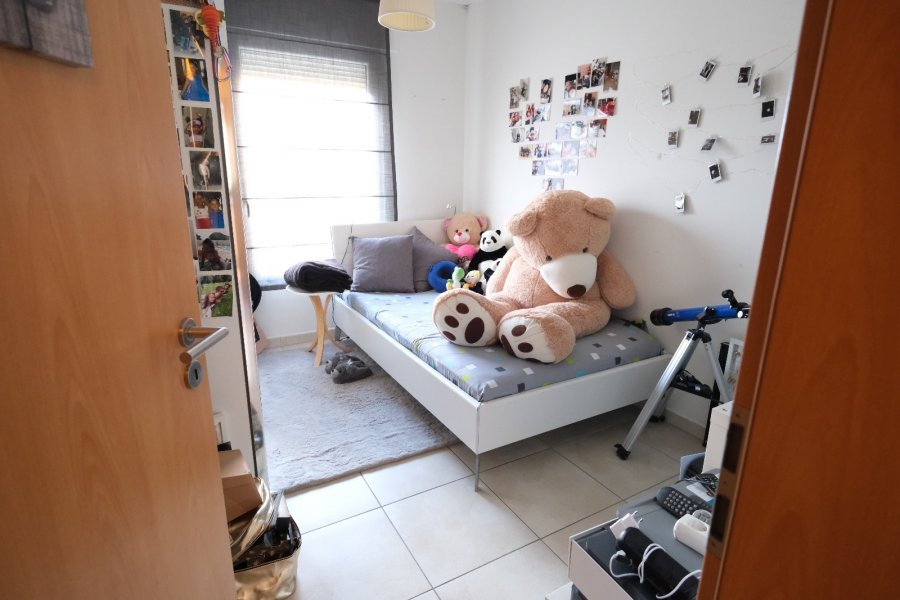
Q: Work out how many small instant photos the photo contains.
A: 11